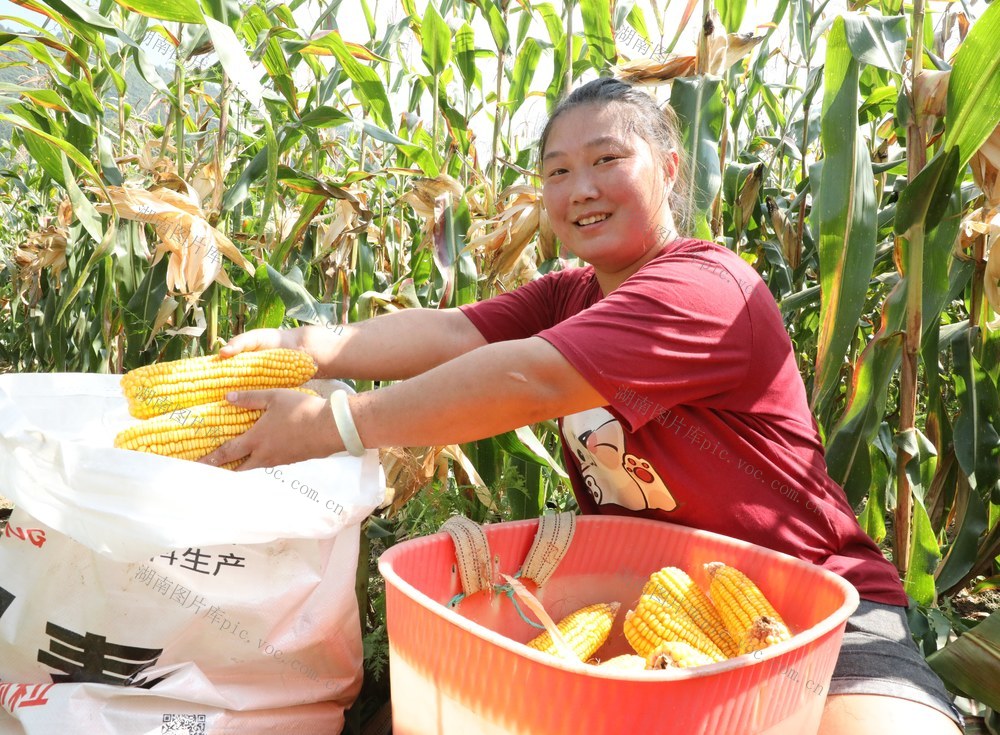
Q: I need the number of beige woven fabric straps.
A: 2